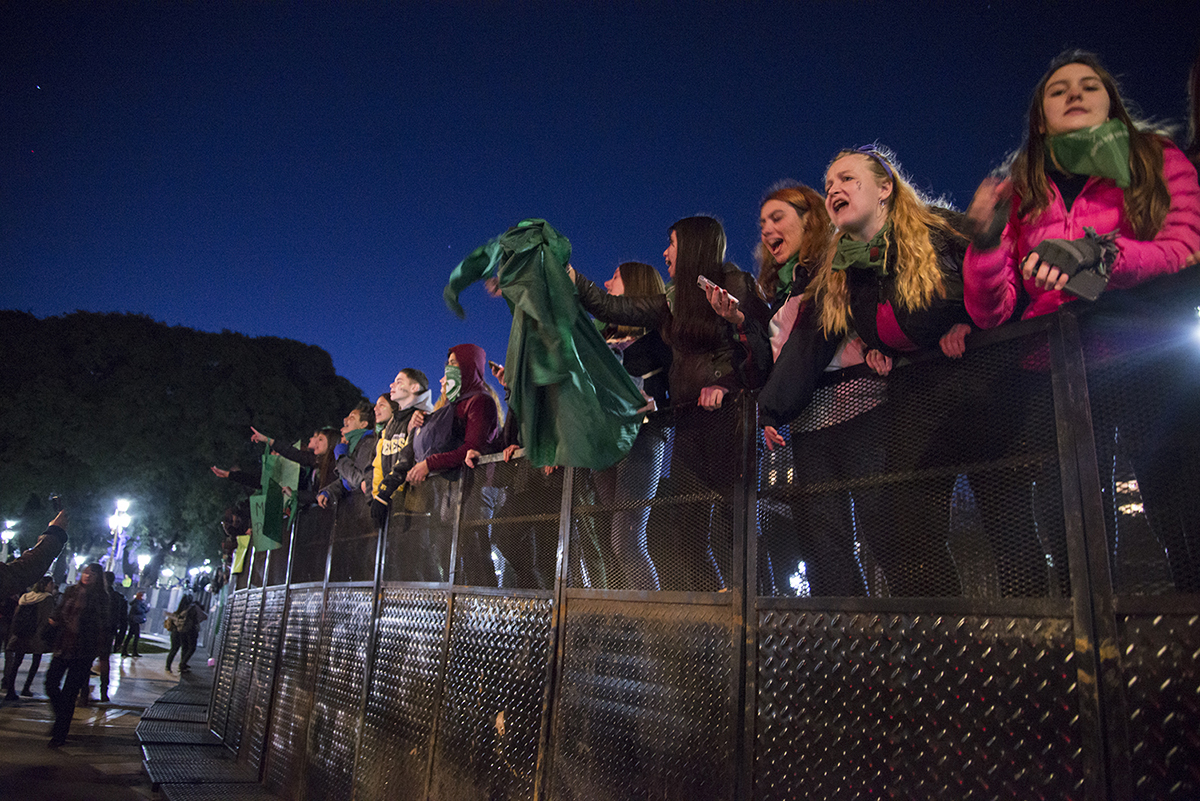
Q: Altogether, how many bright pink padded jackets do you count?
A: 1